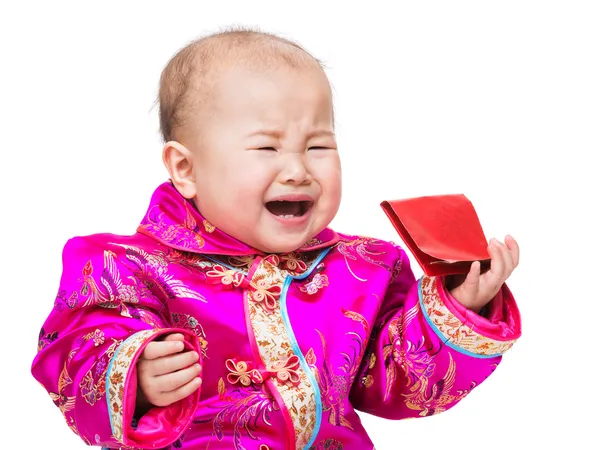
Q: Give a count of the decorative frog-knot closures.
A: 3